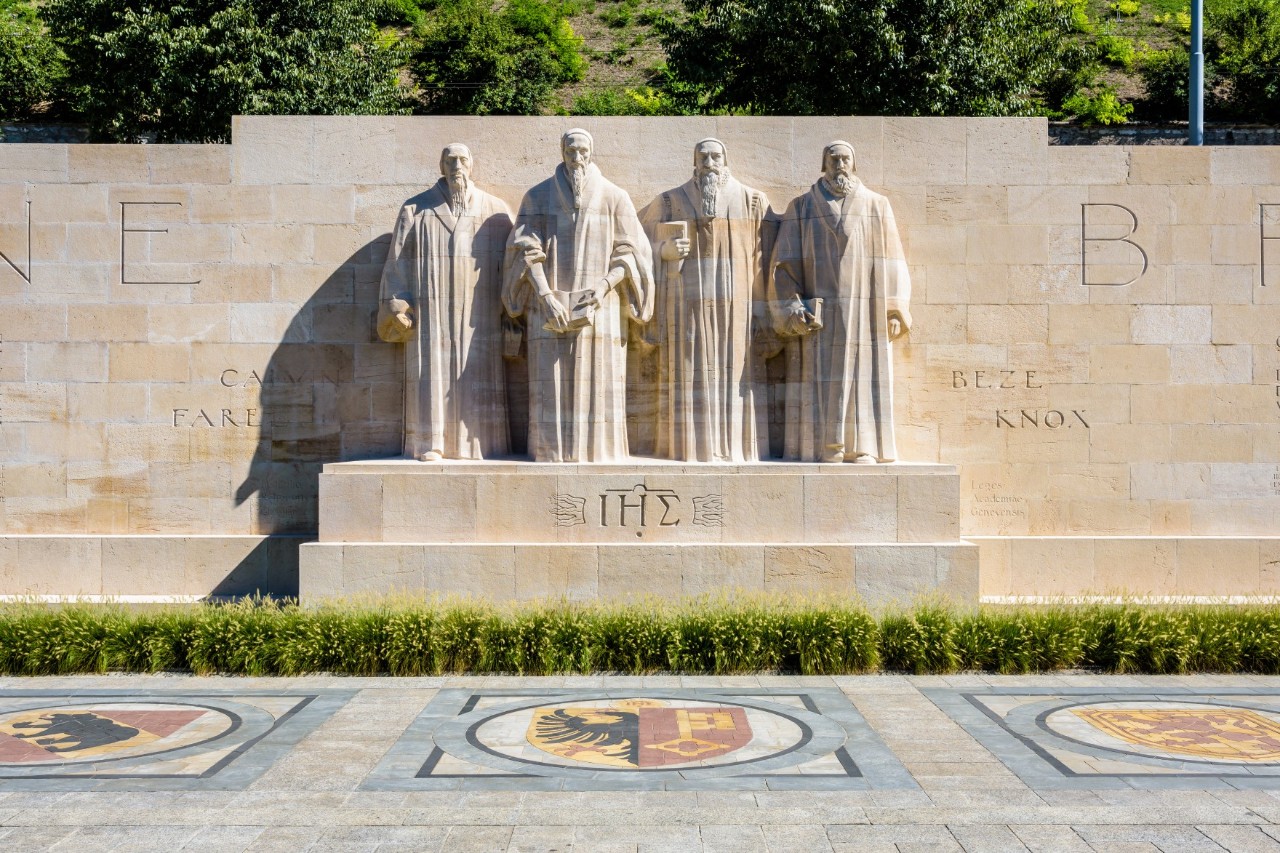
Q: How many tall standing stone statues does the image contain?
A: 4